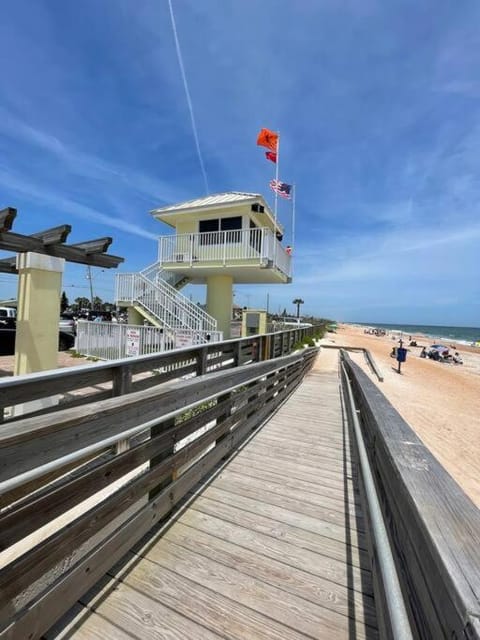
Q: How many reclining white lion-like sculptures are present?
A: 0